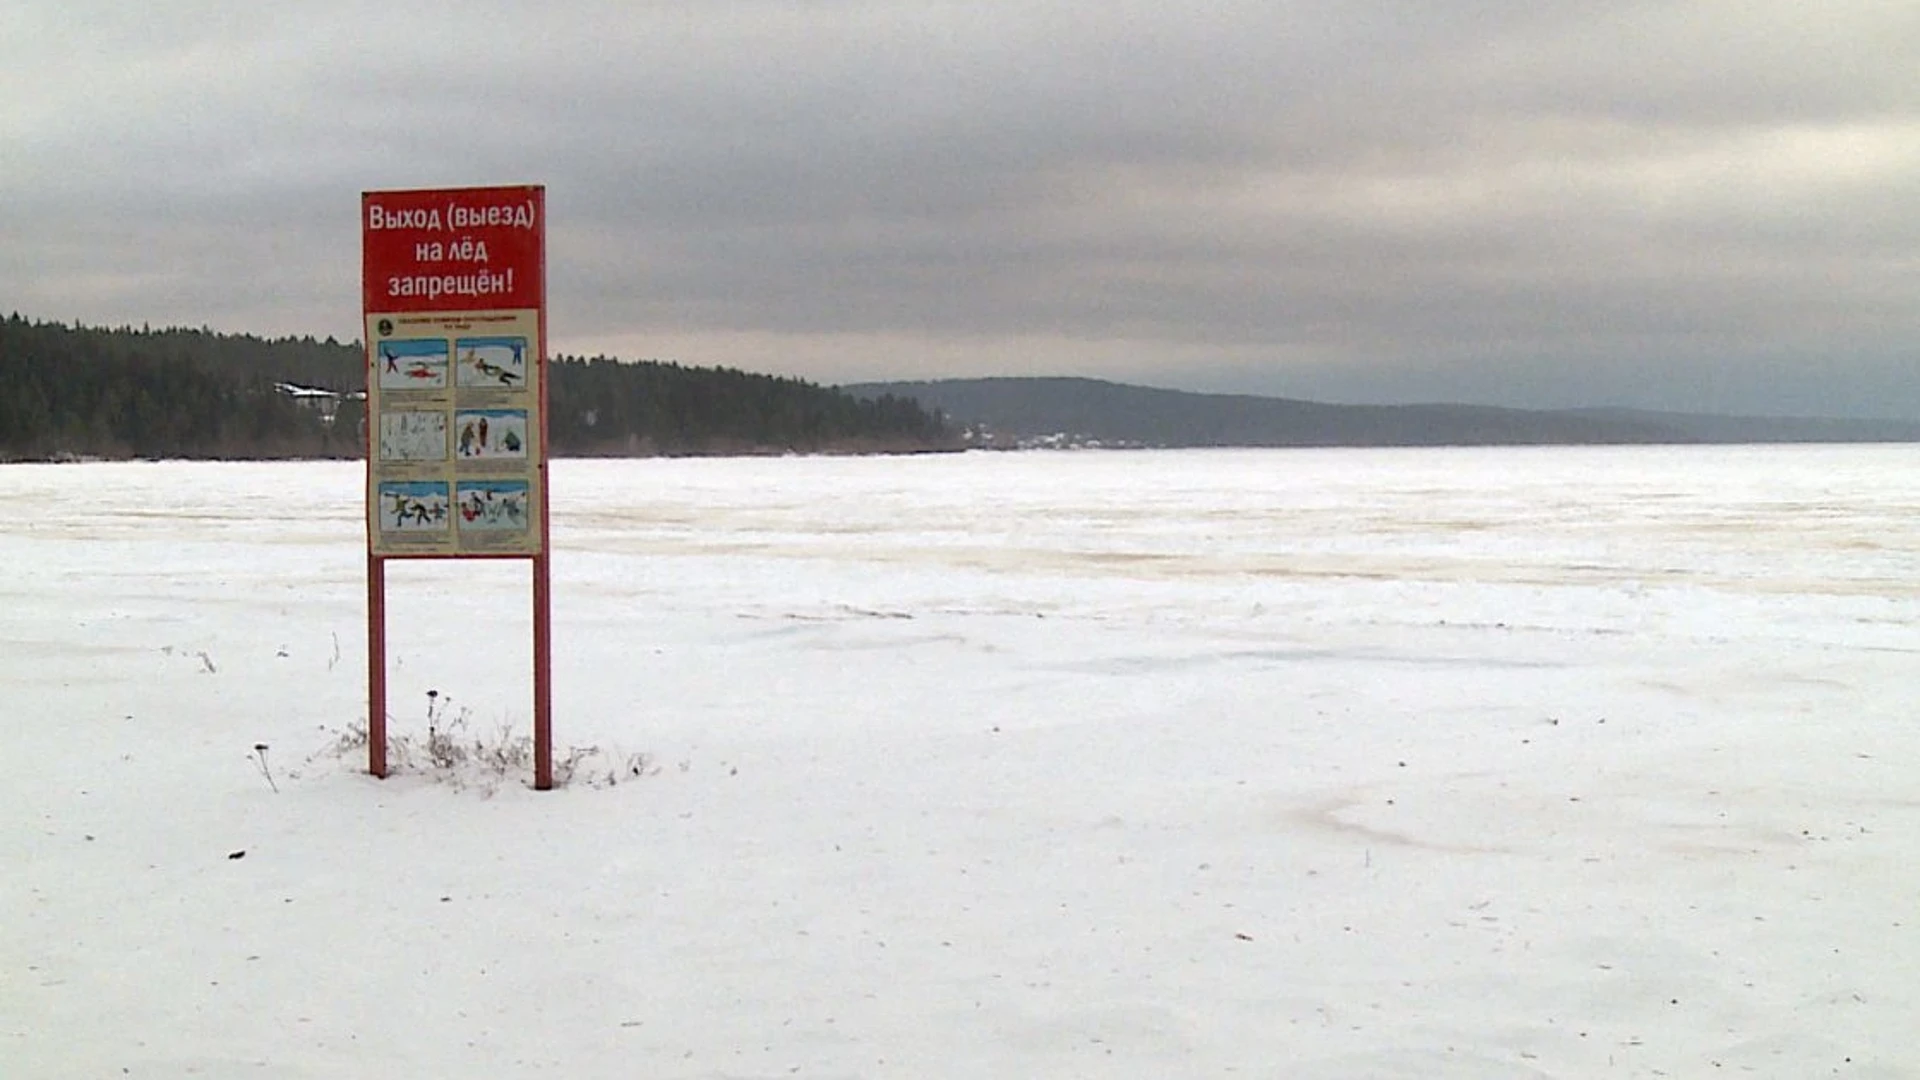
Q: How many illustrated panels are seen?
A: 6